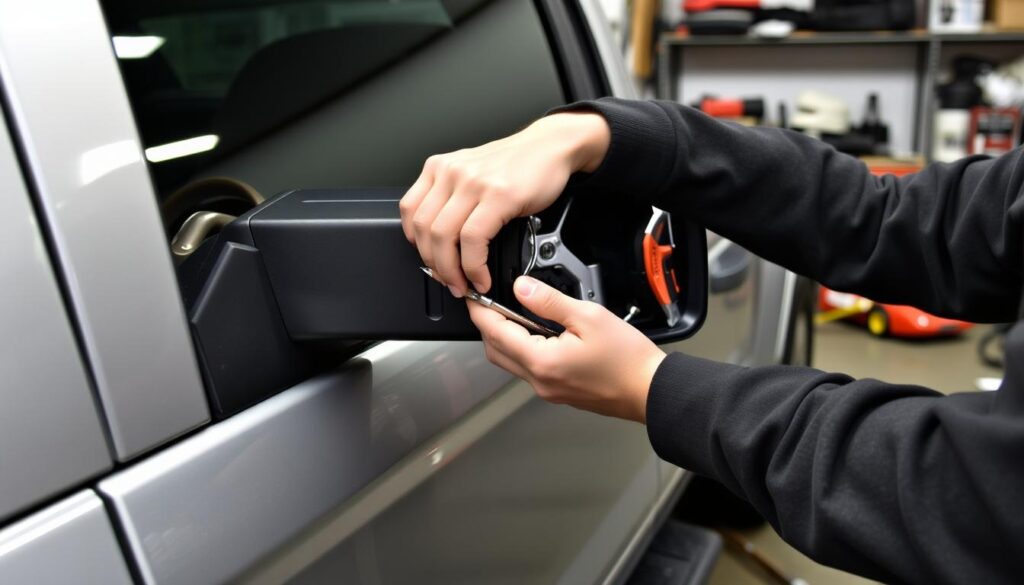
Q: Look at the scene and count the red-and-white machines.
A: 1